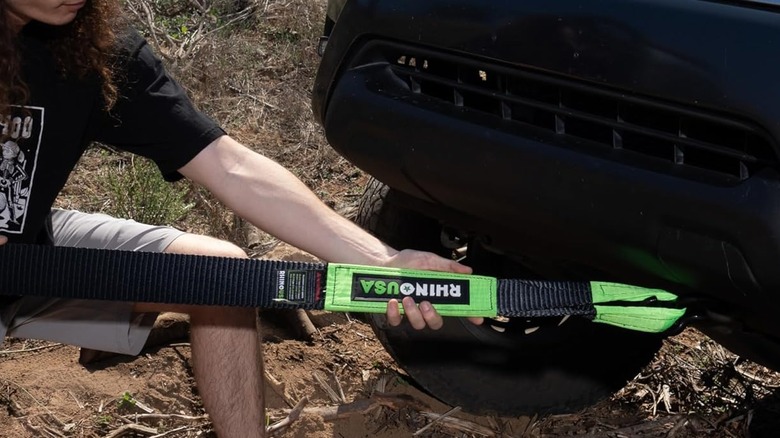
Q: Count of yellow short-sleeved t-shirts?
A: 0